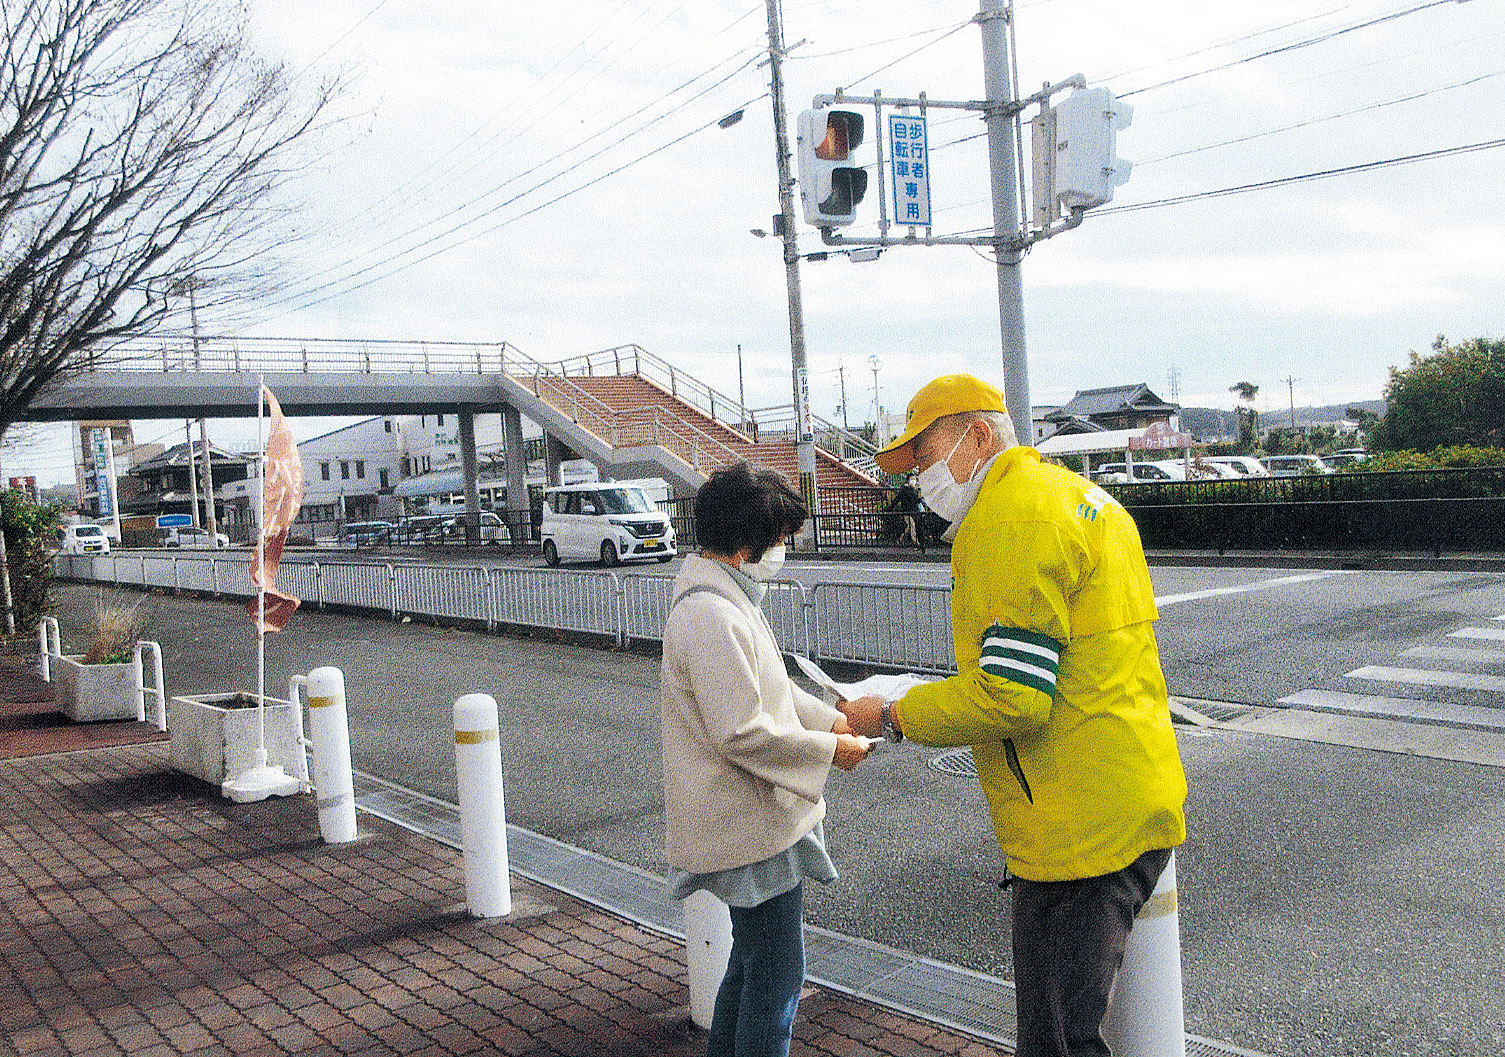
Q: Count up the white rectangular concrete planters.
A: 2